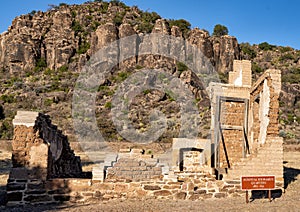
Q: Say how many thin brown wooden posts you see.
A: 2